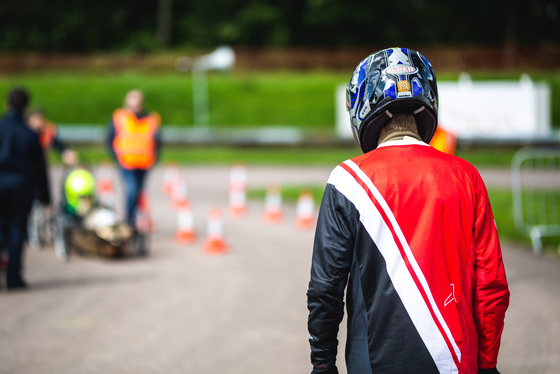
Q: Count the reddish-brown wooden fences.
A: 1